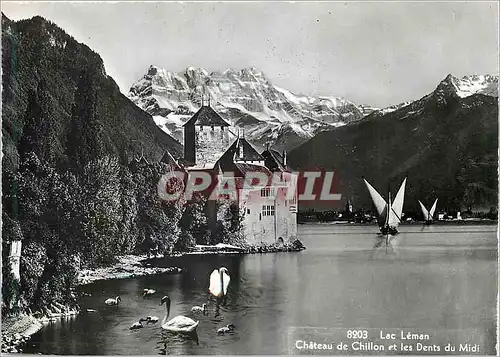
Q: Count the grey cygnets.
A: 6